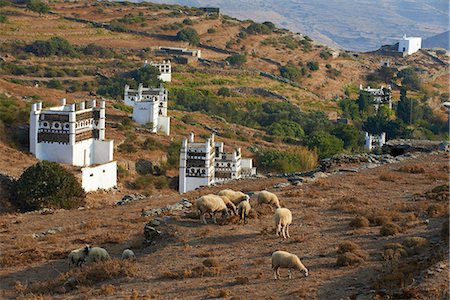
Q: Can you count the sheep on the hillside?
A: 10